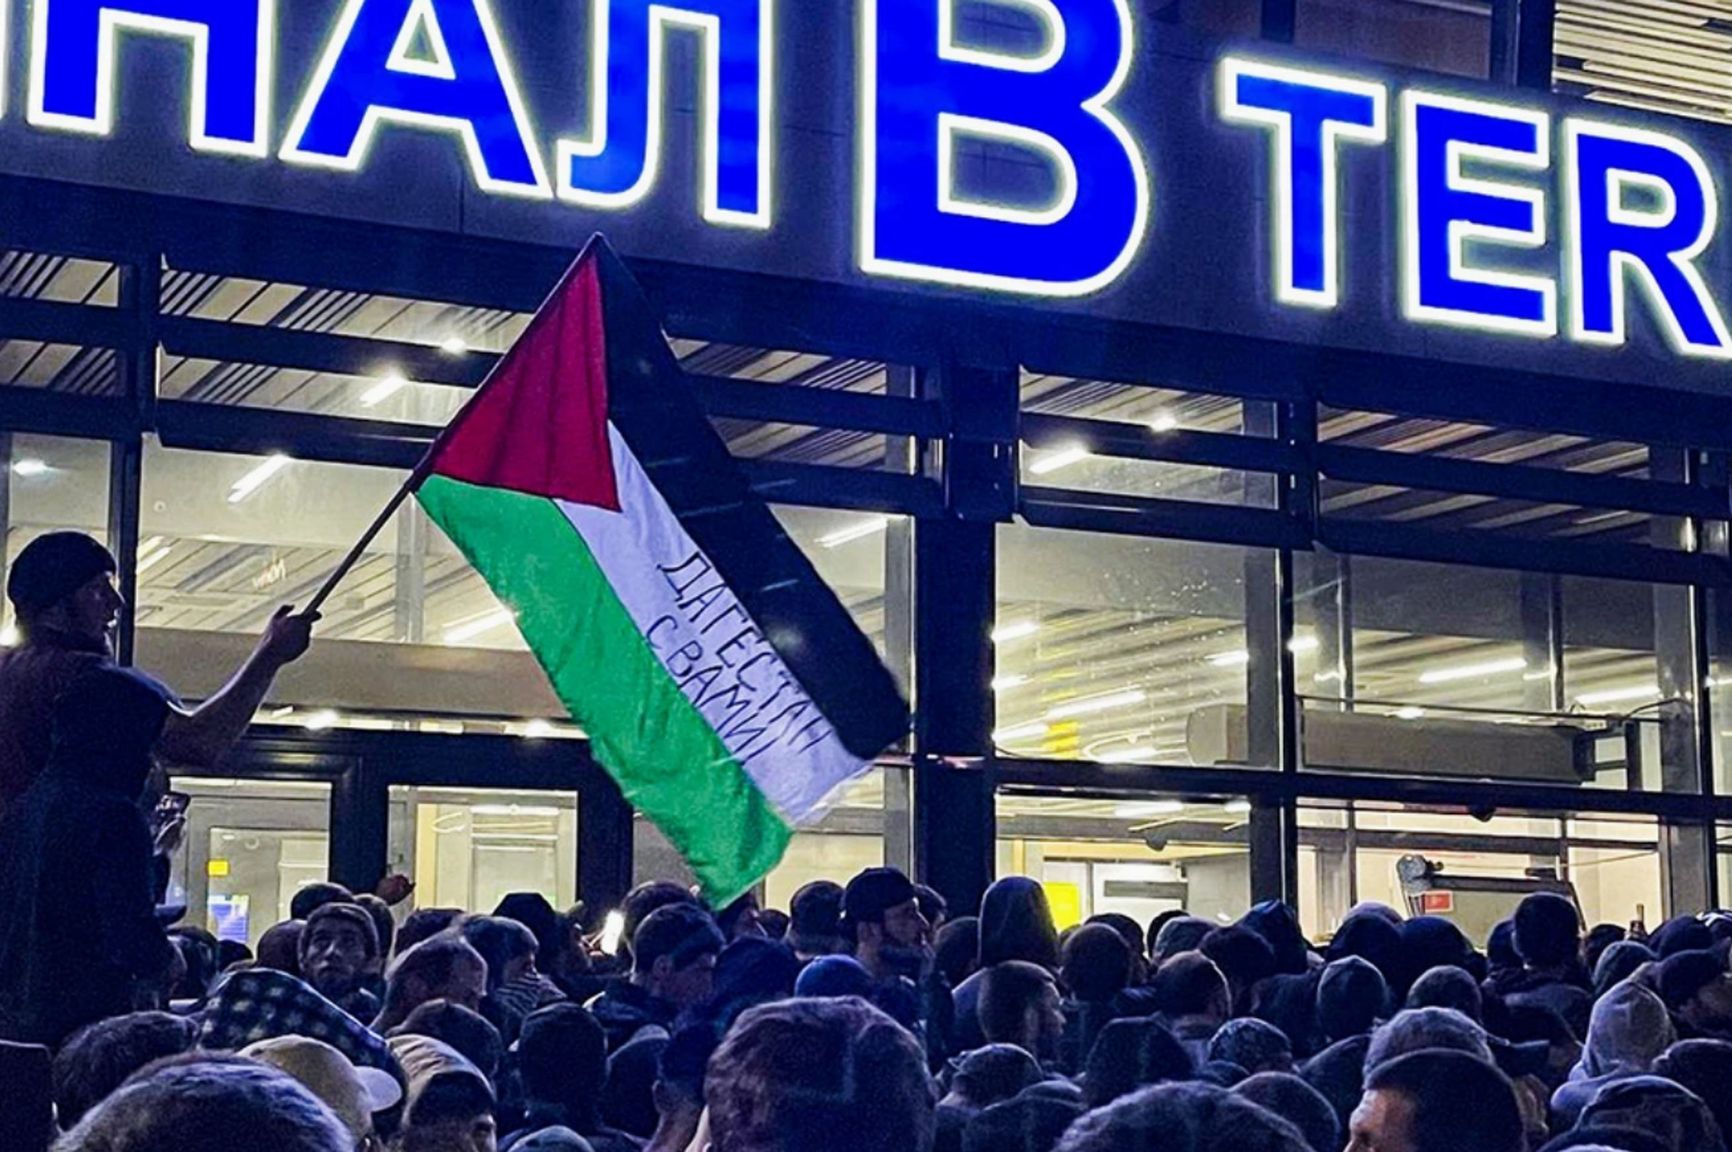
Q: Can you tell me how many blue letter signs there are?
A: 7